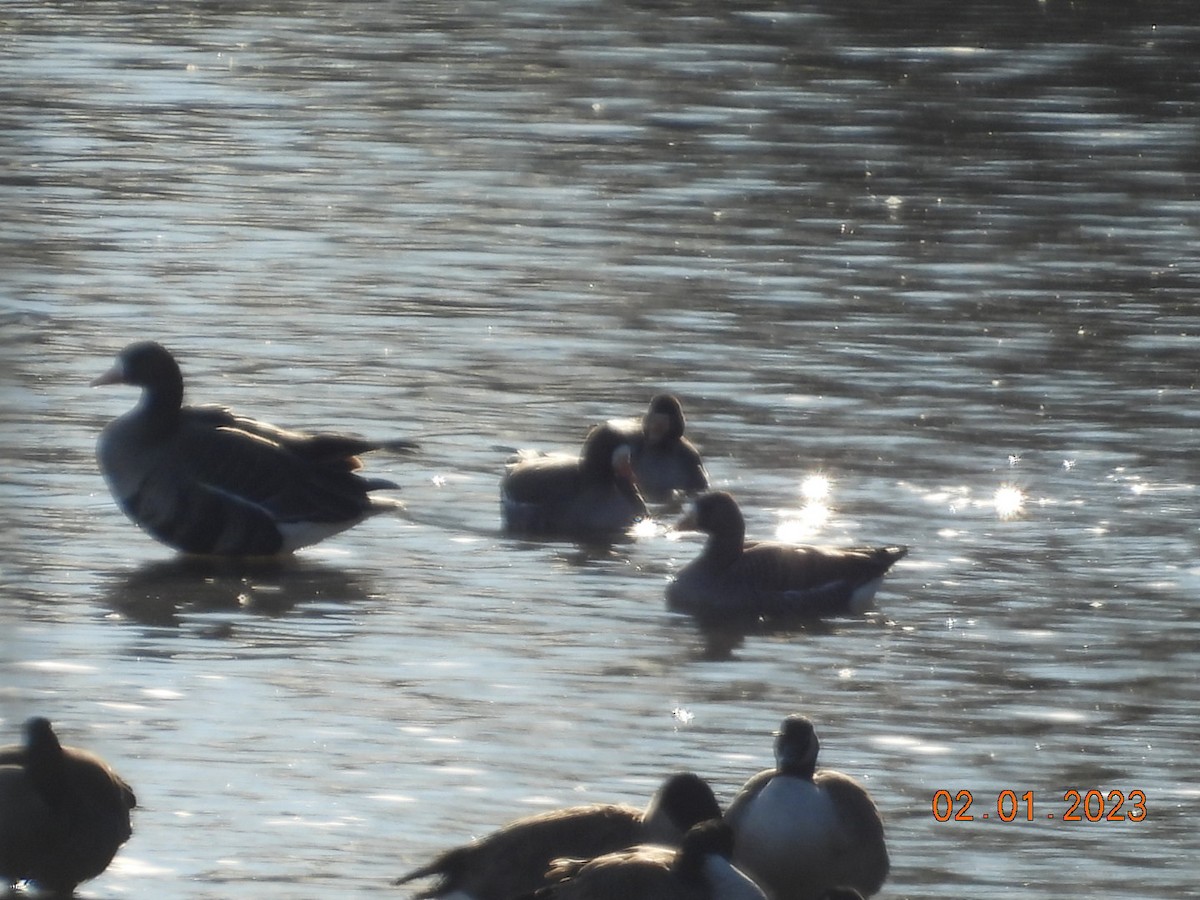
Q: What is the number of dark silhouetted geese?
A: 8